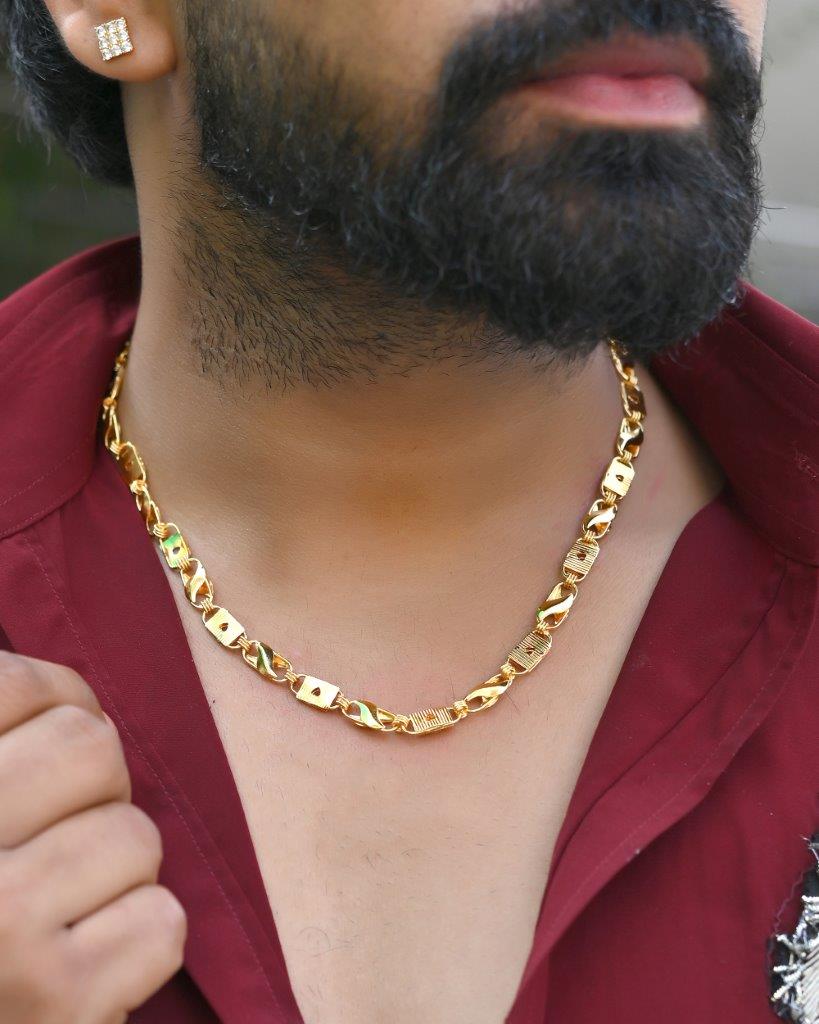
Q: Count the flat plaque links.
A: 9